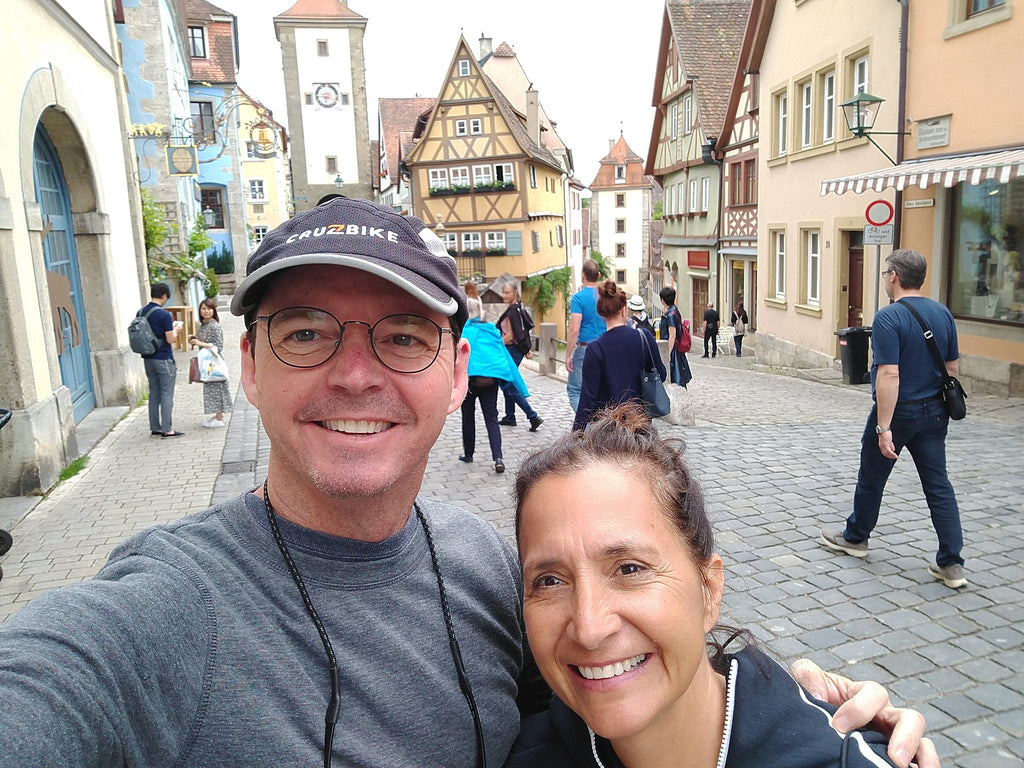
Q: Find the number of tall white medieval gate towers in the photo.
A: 2